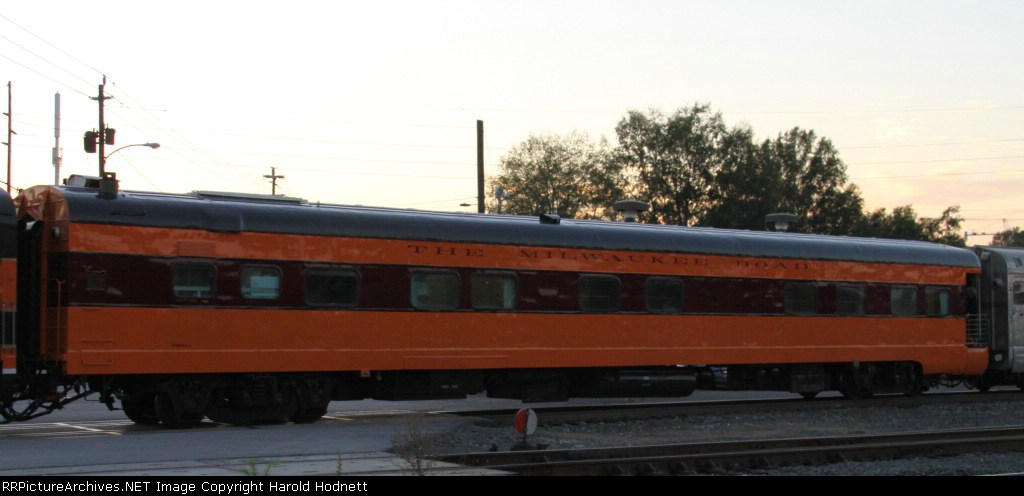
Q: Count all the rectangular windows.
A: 11